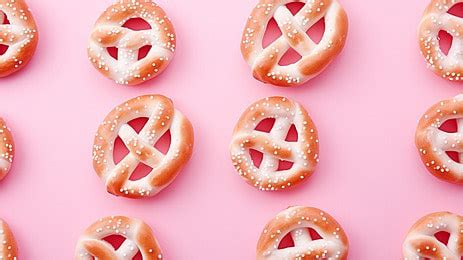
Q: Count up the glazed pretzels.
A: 12